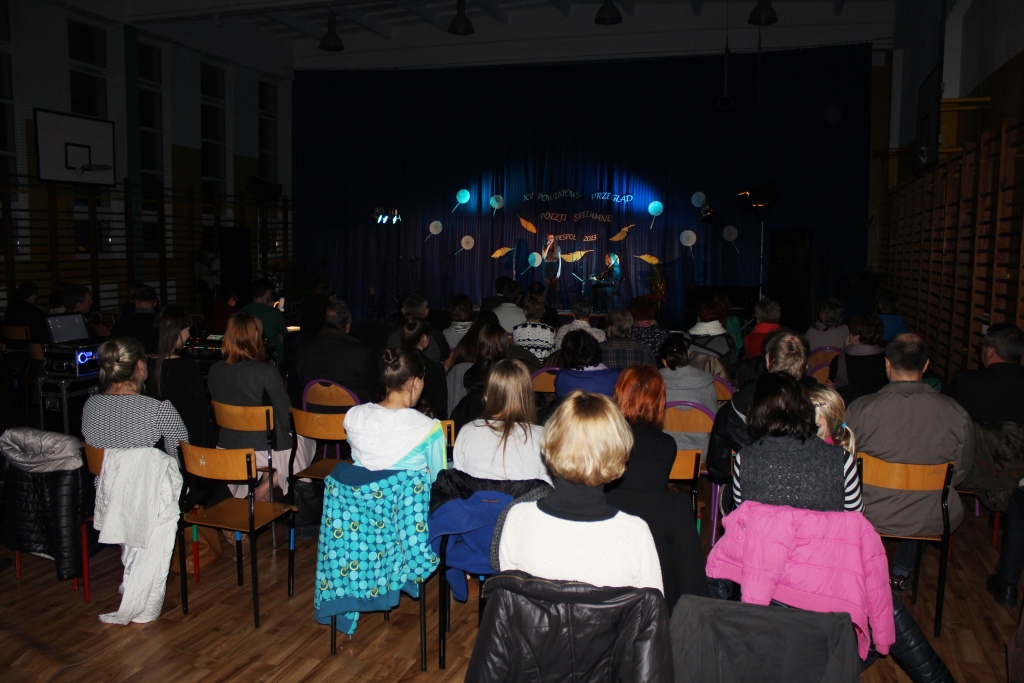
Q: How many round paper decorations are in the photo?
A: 9